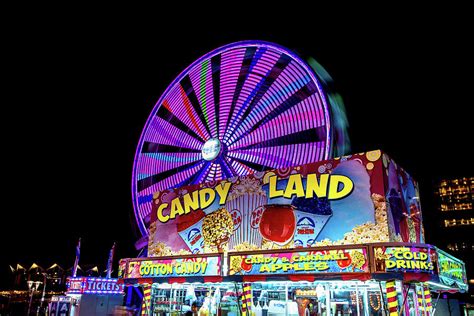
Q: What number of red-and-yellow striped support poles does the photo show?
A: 4